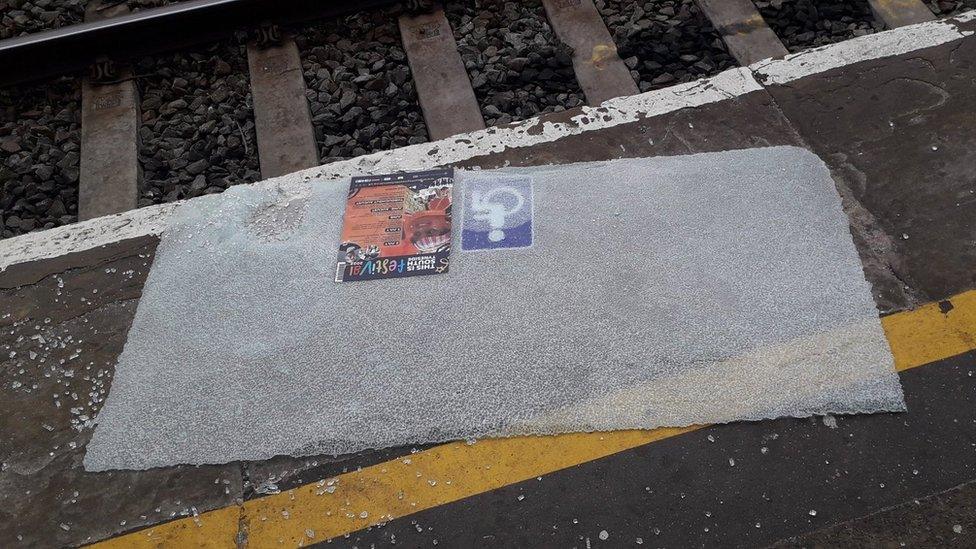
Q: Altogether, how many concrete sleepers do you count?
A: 6